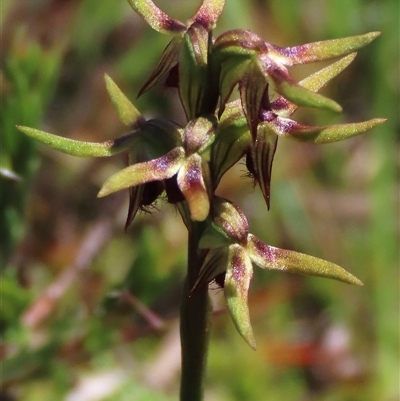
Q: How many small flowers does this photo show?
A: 6